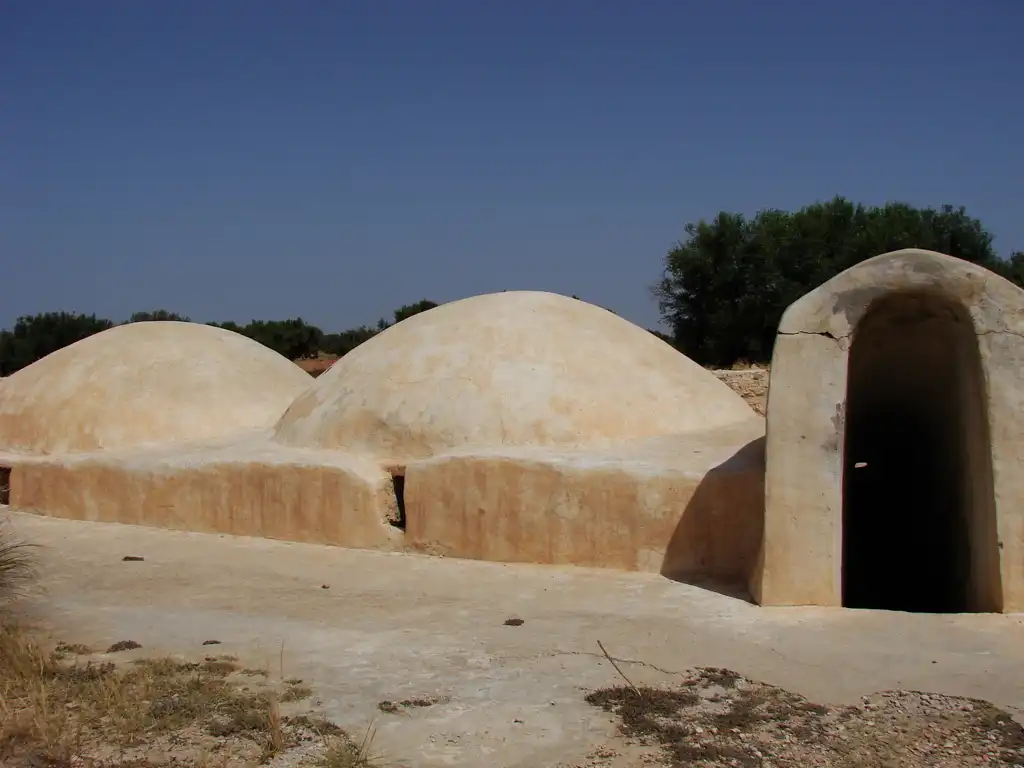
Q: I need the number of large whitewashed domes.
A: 2